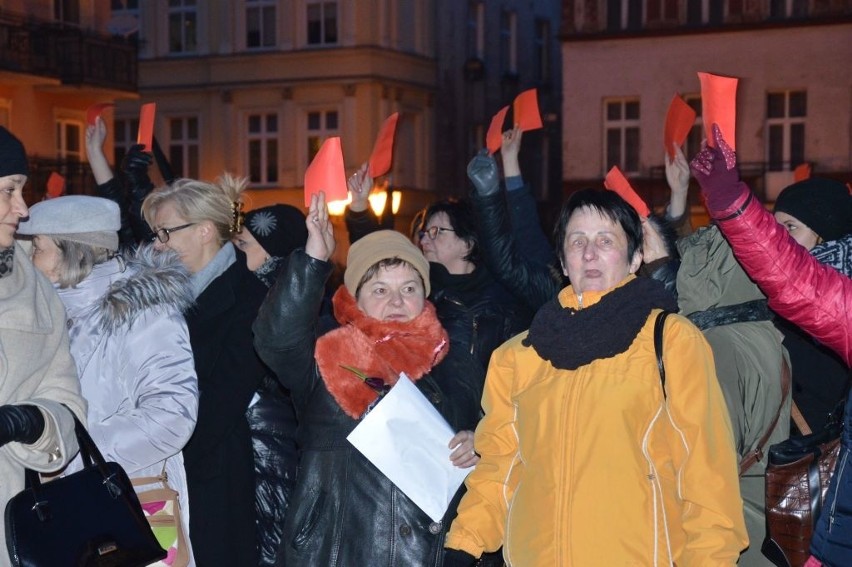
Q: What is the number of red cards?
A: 11